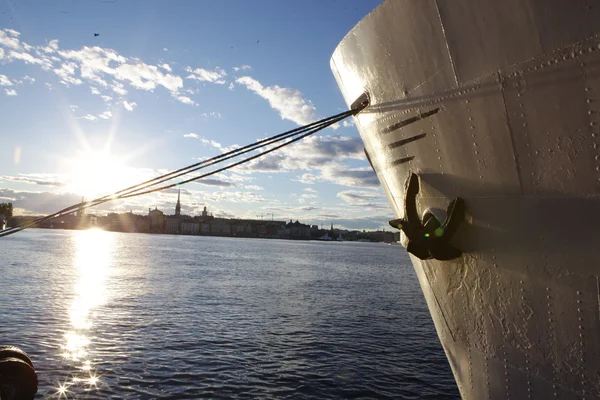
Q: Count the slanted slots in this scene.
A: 3